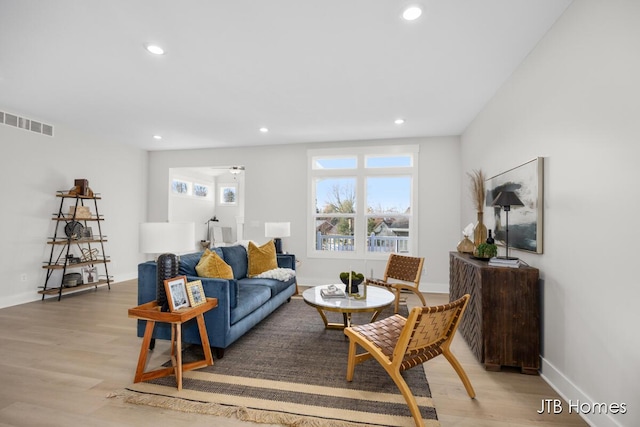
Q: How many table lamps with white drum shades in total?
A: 2